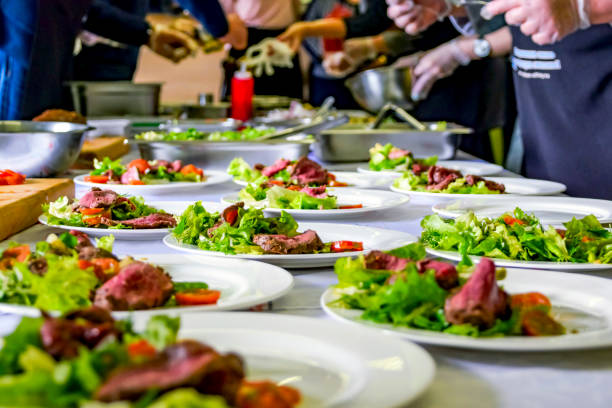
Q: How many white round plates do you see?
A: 12